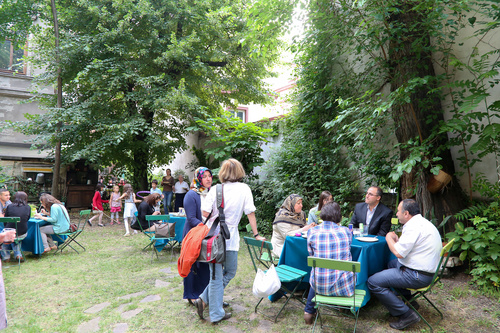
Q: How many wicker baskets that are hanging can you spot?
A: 1